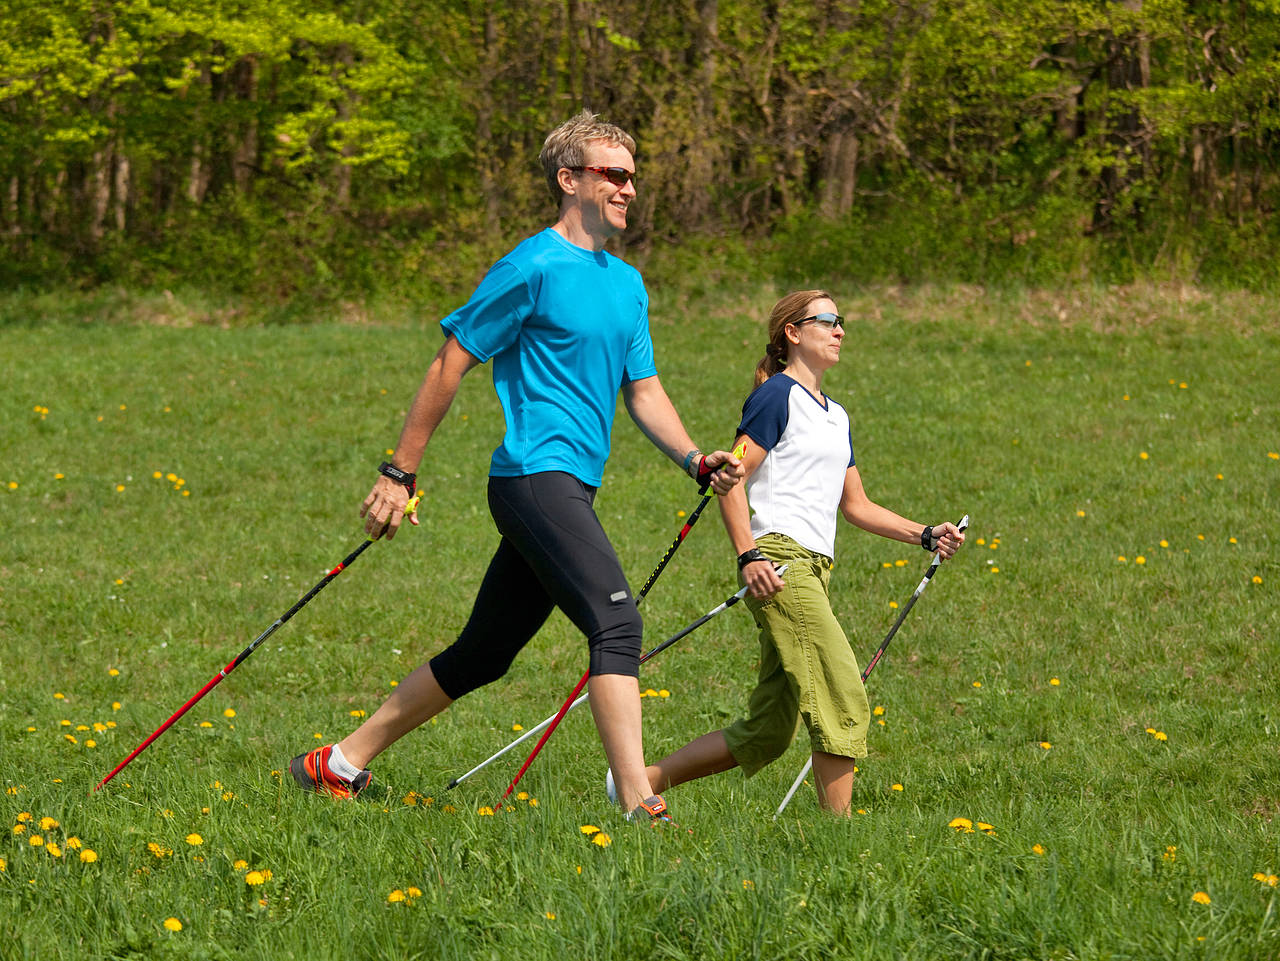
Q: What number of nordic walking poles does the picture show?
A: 4